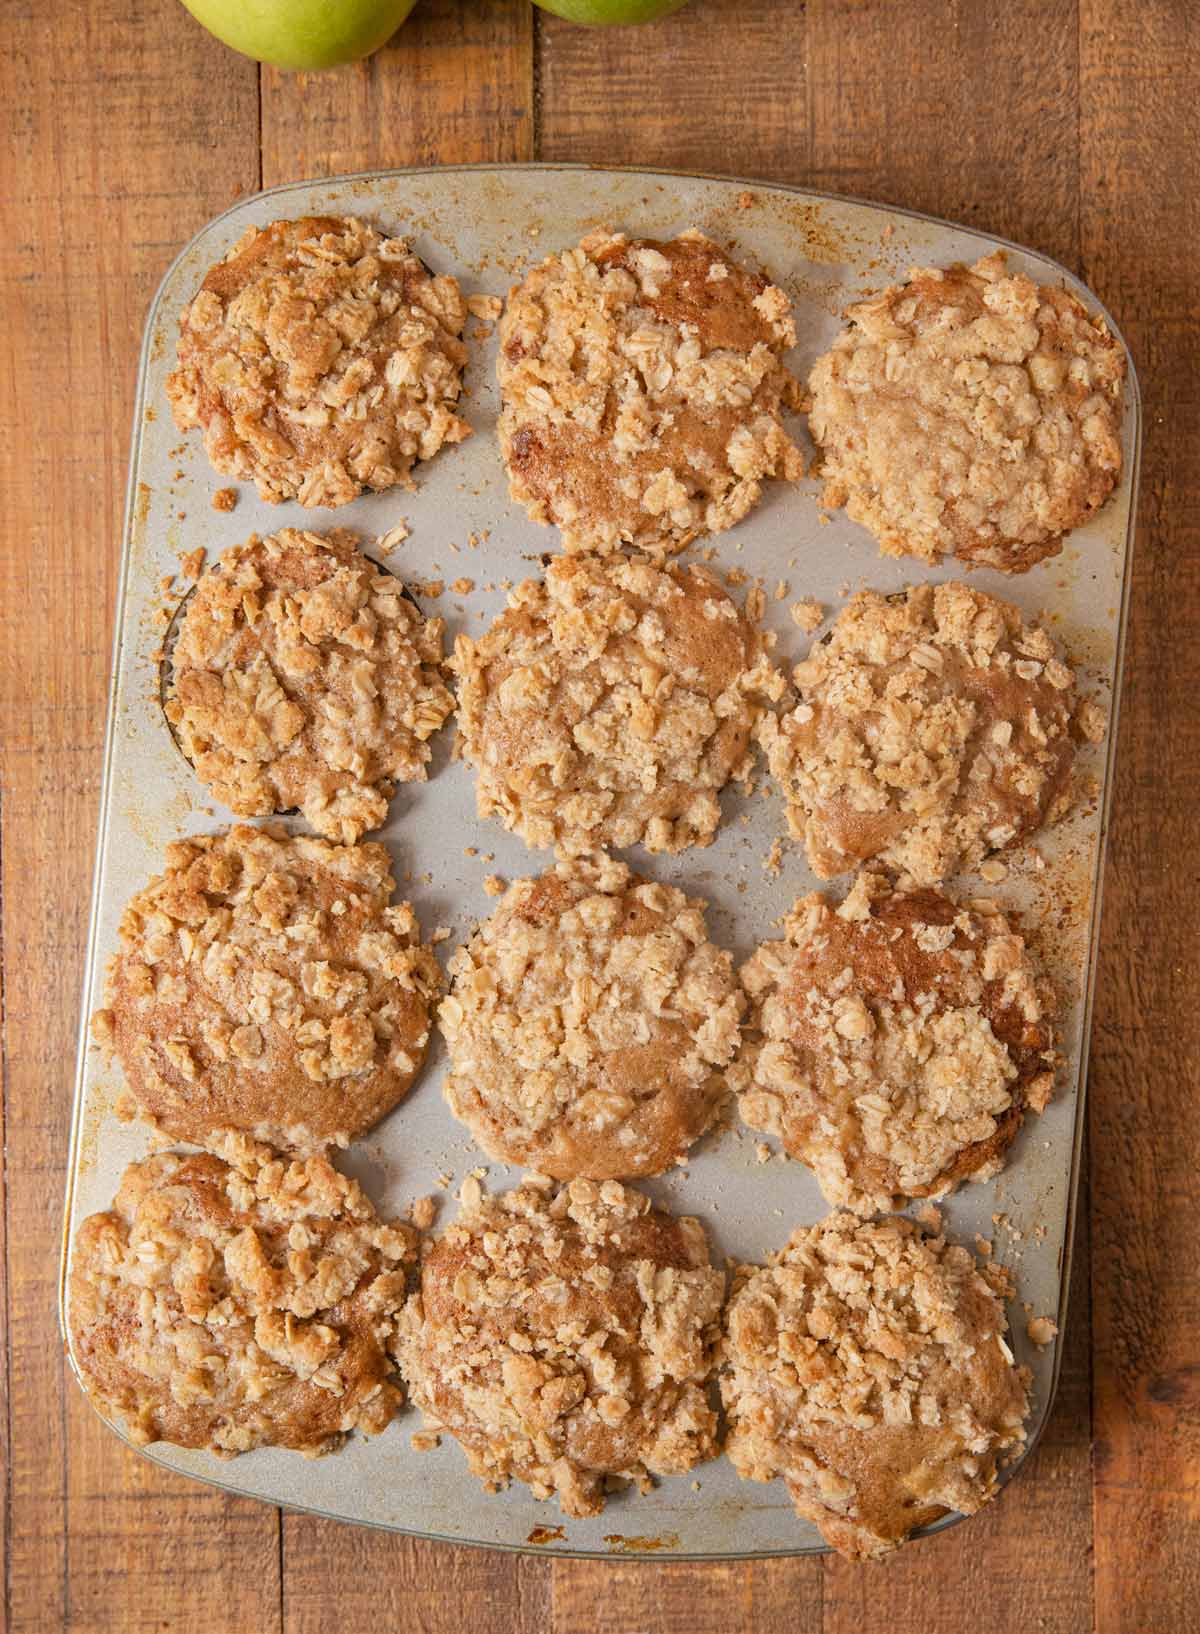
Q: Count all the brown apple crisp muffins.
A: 12